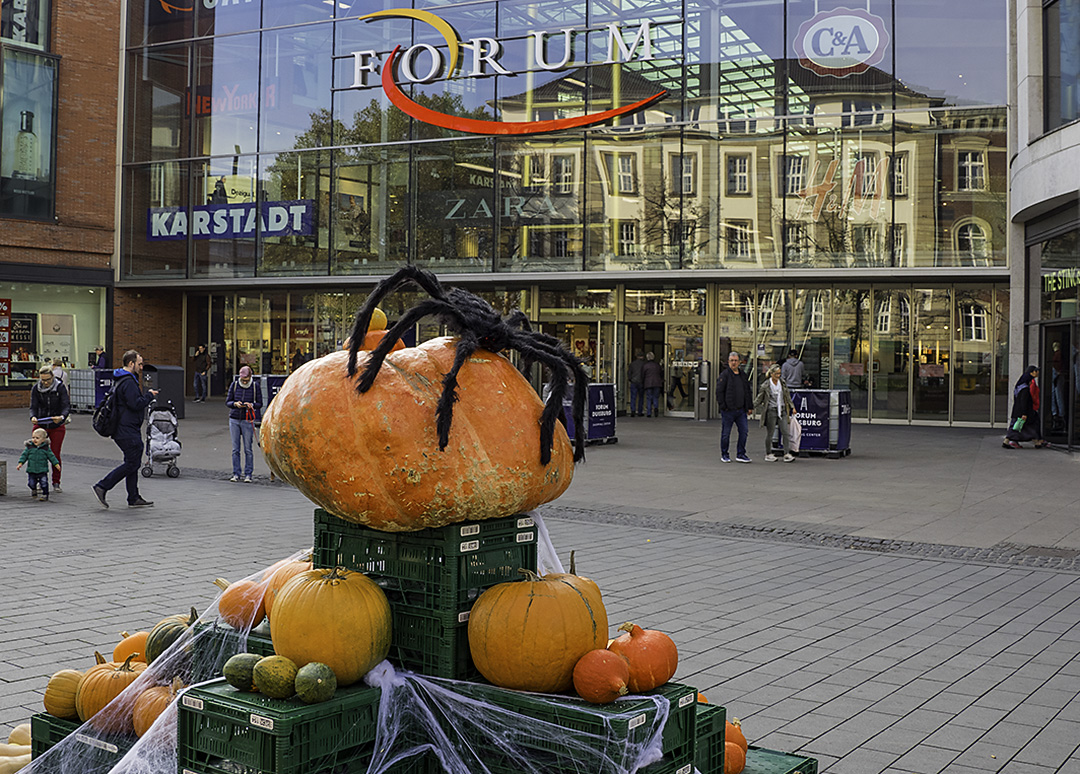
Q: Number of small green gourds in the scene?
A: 3